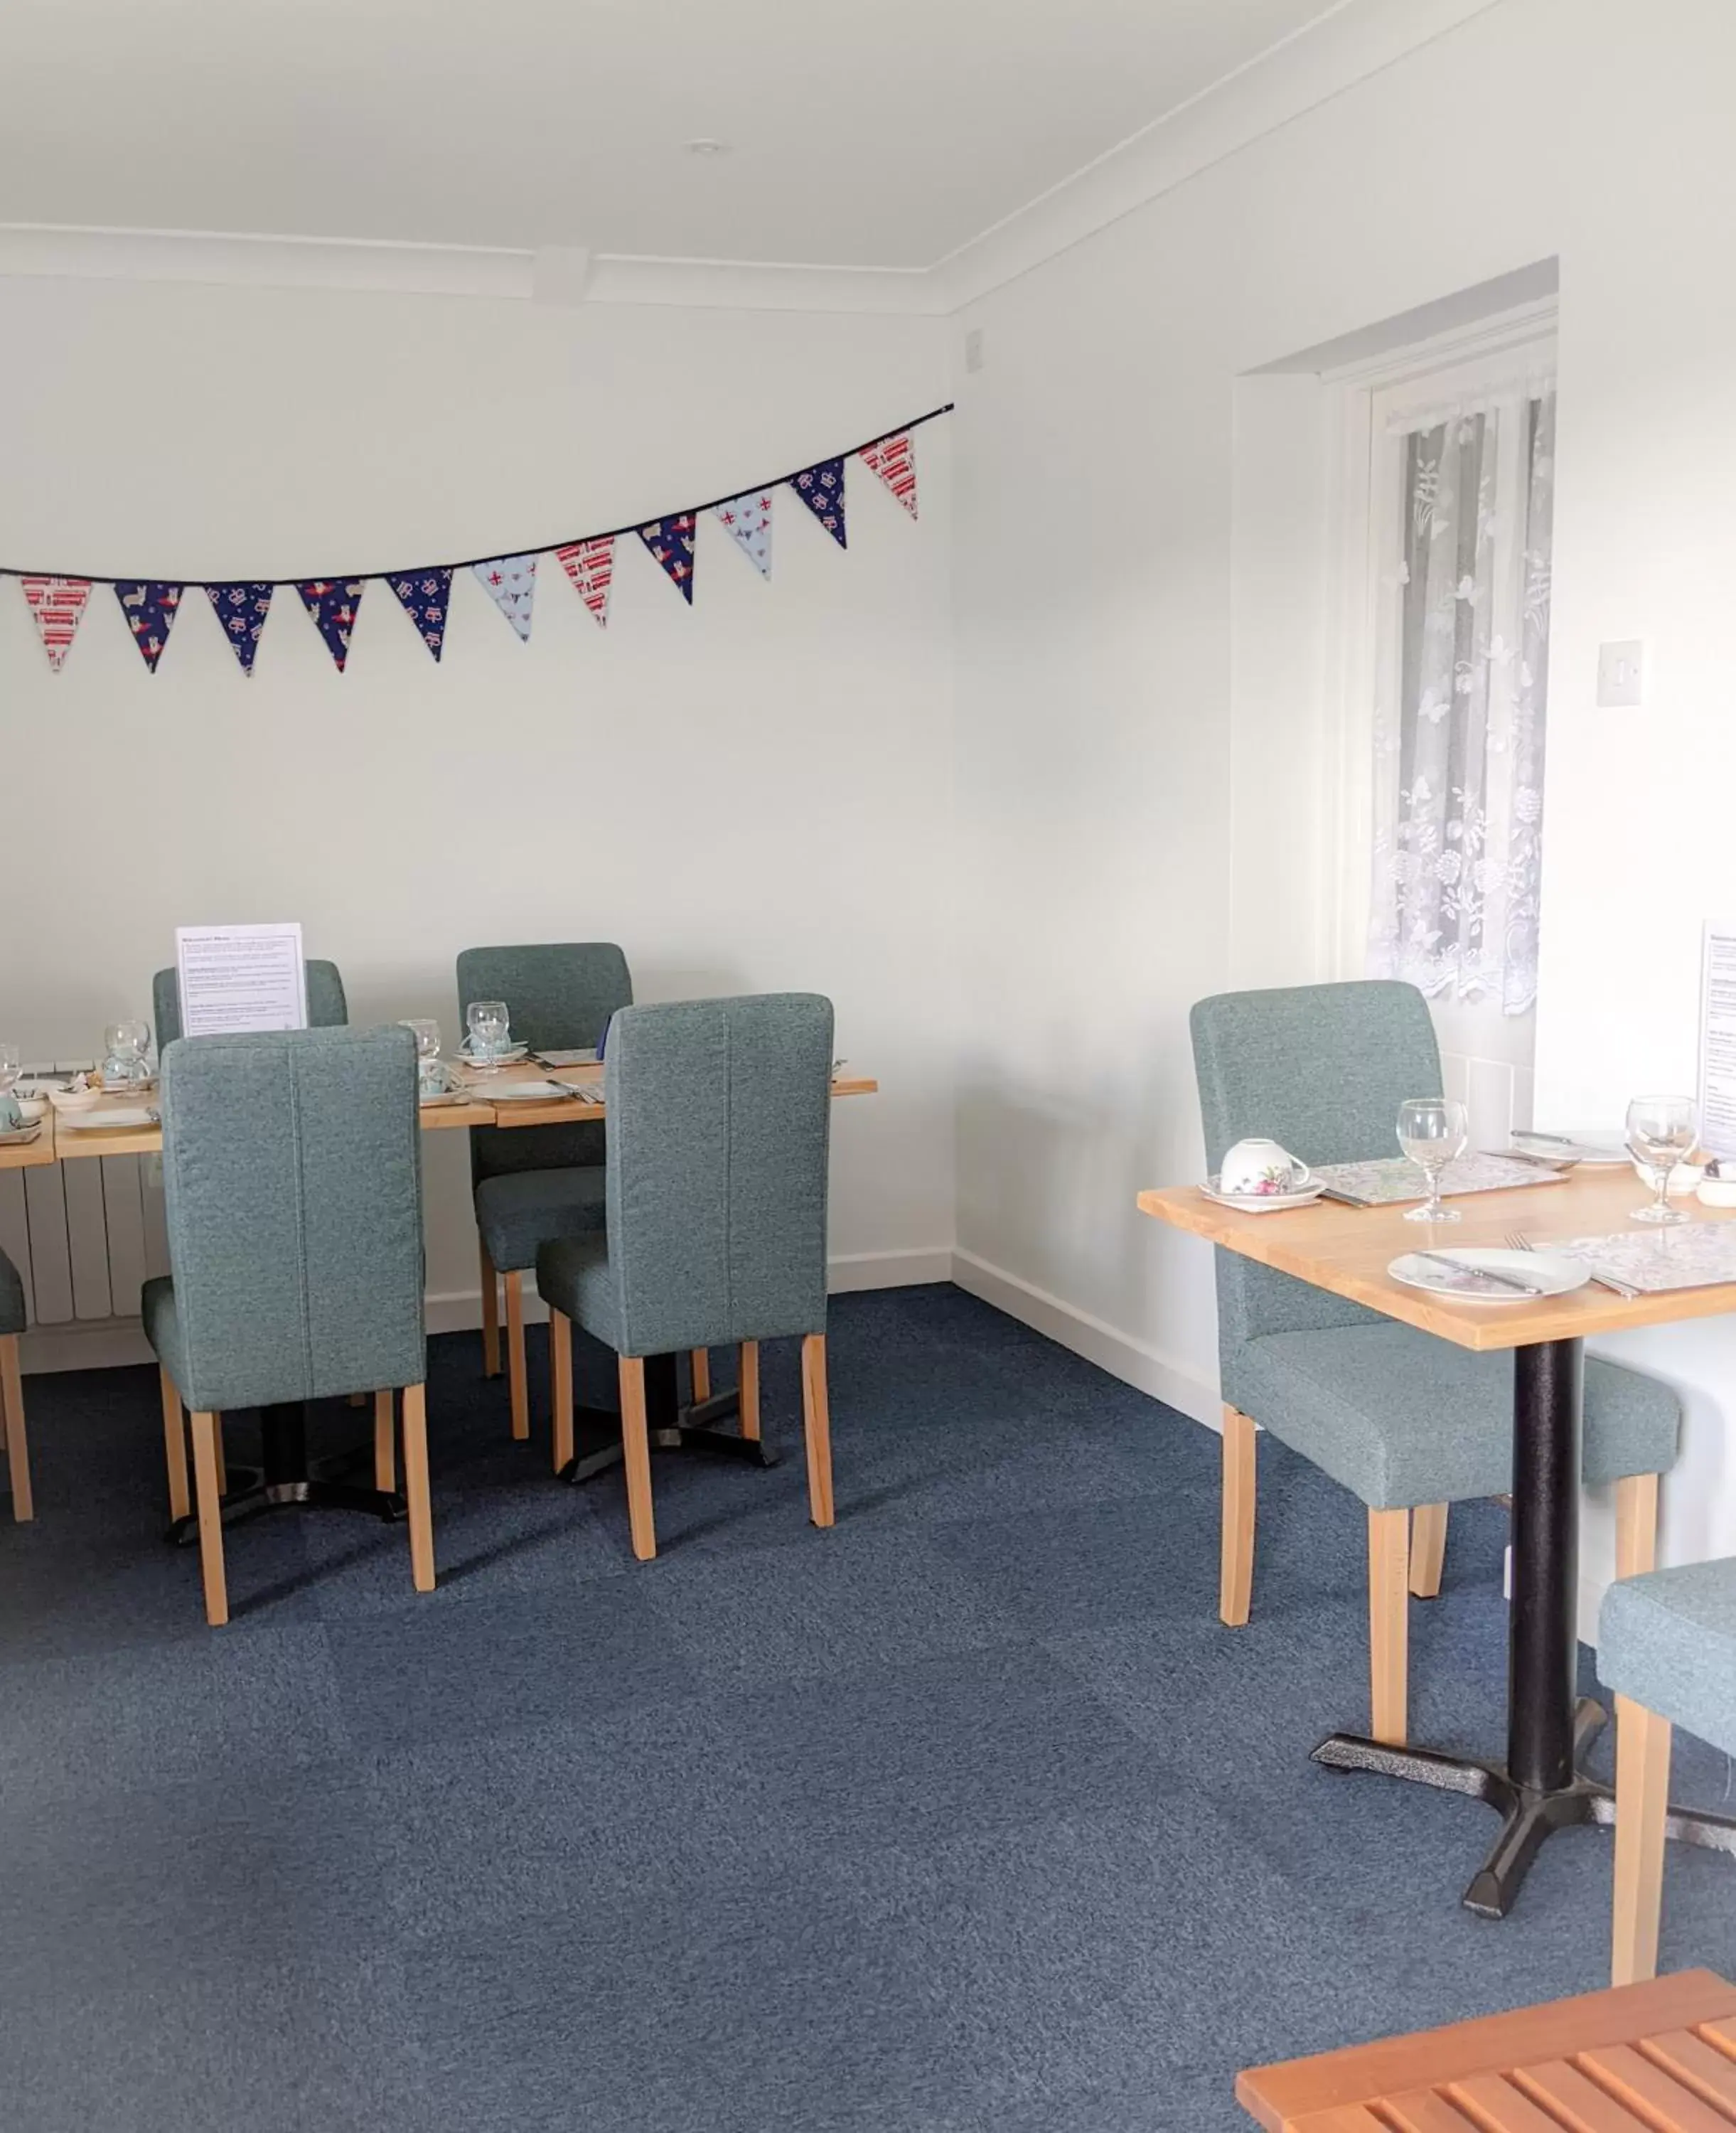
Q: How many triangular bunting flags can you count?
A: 11